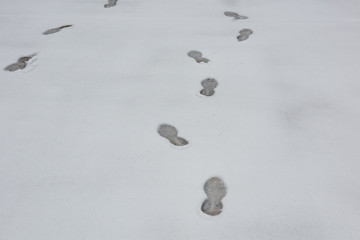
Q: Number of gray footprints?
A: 9